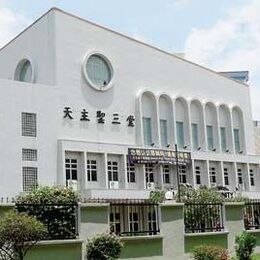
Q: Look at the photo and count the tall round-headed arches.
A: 7